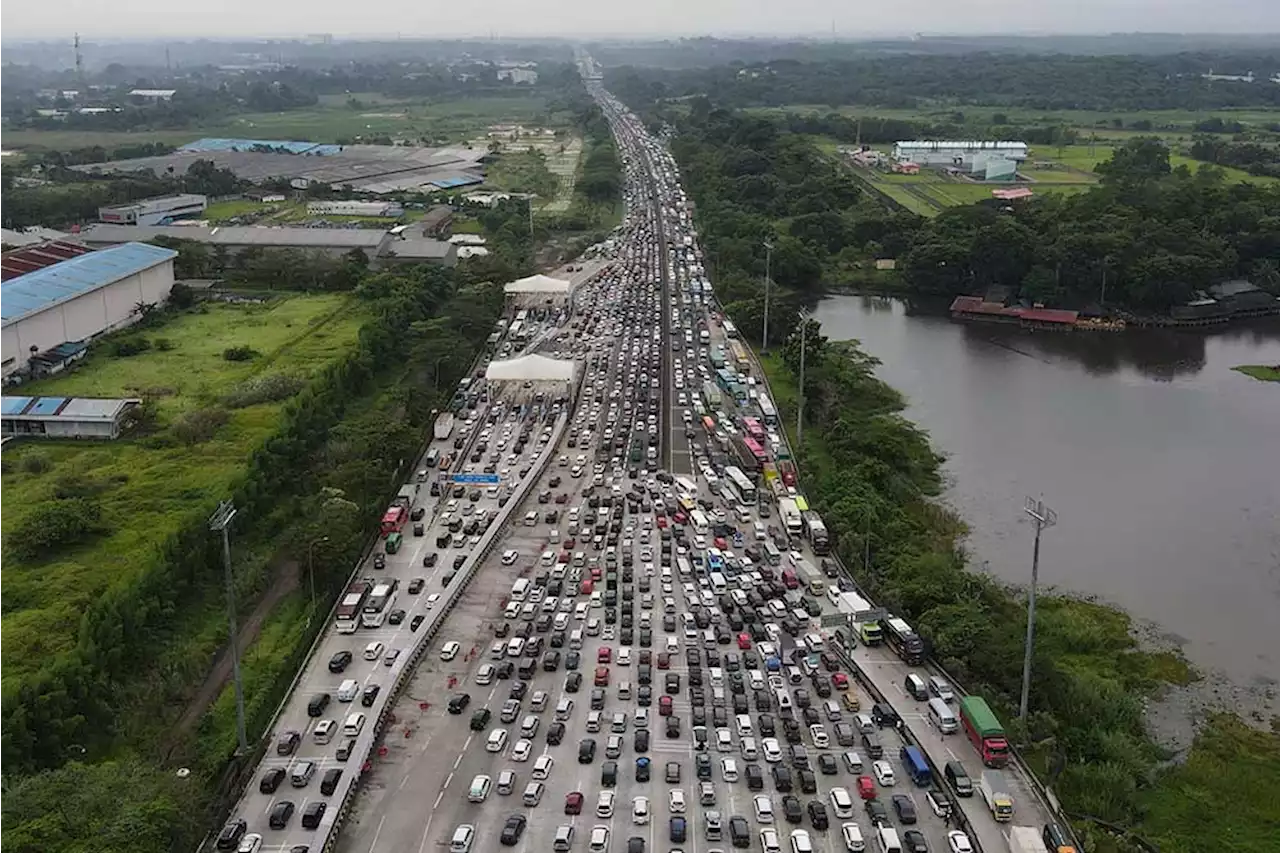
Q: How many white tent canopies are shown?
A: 2